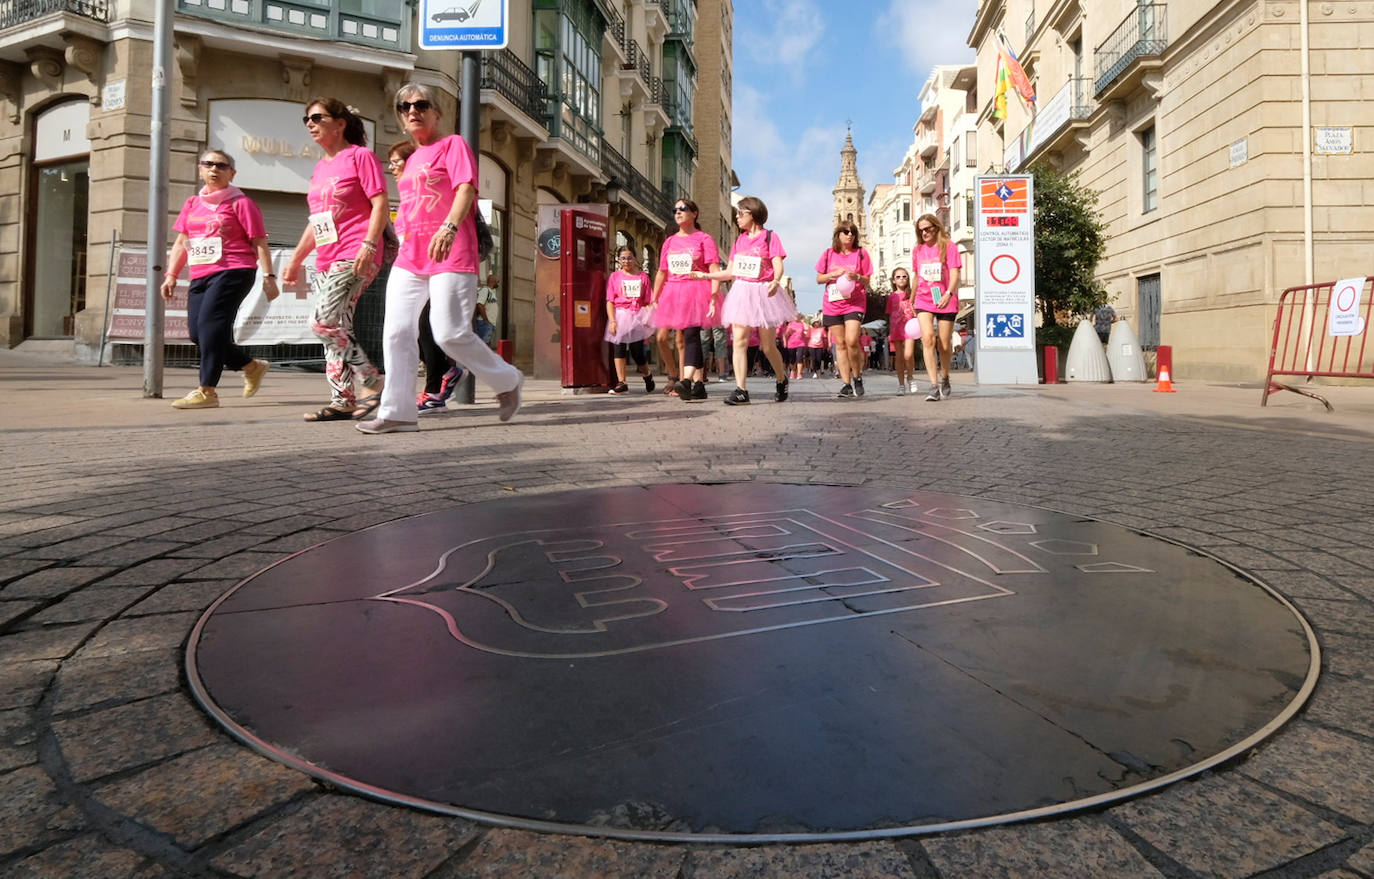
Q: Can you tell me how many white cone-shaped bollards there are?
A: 2